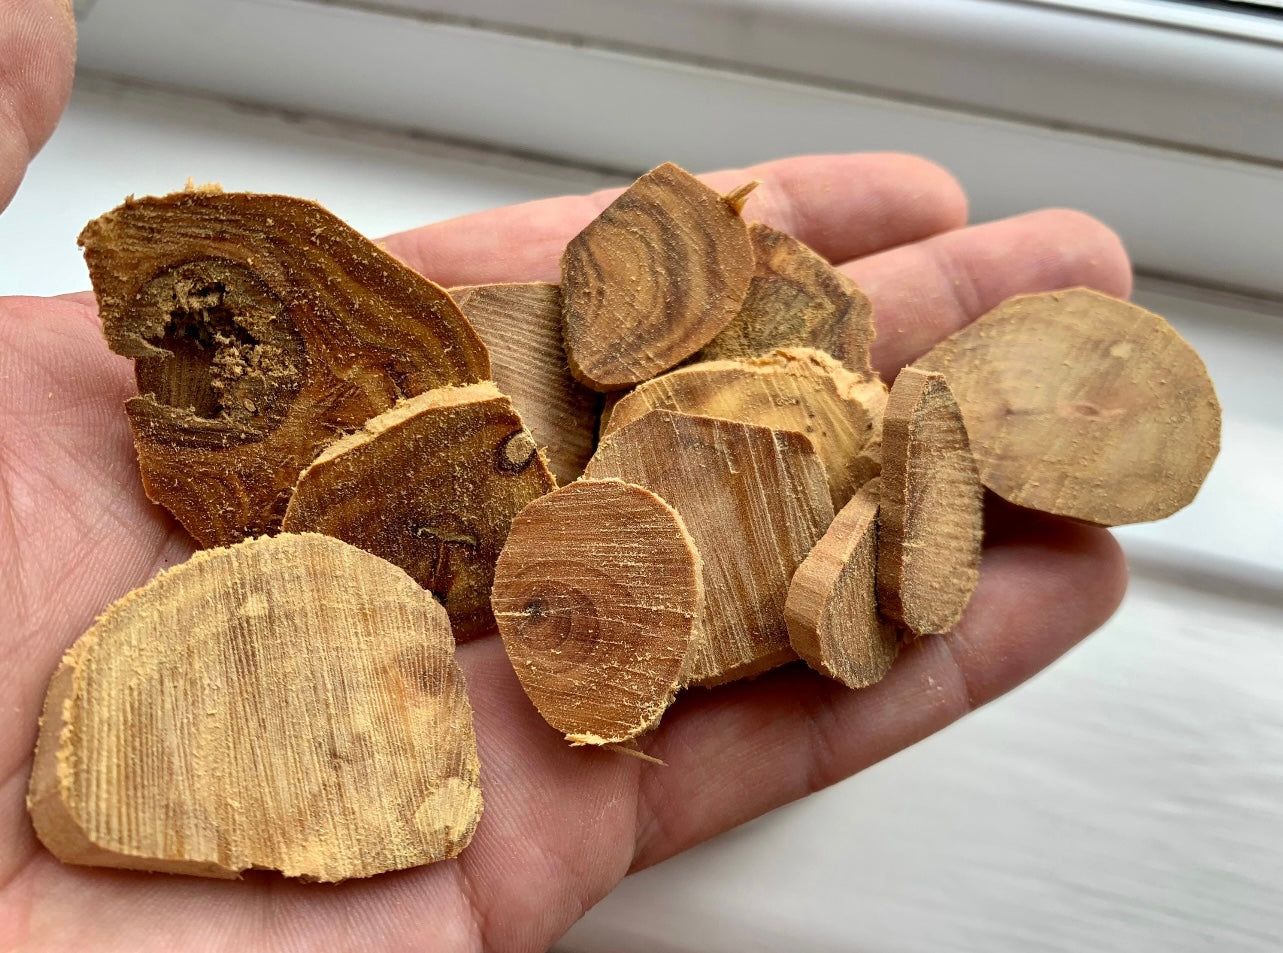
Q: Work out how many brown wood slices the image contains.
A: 12